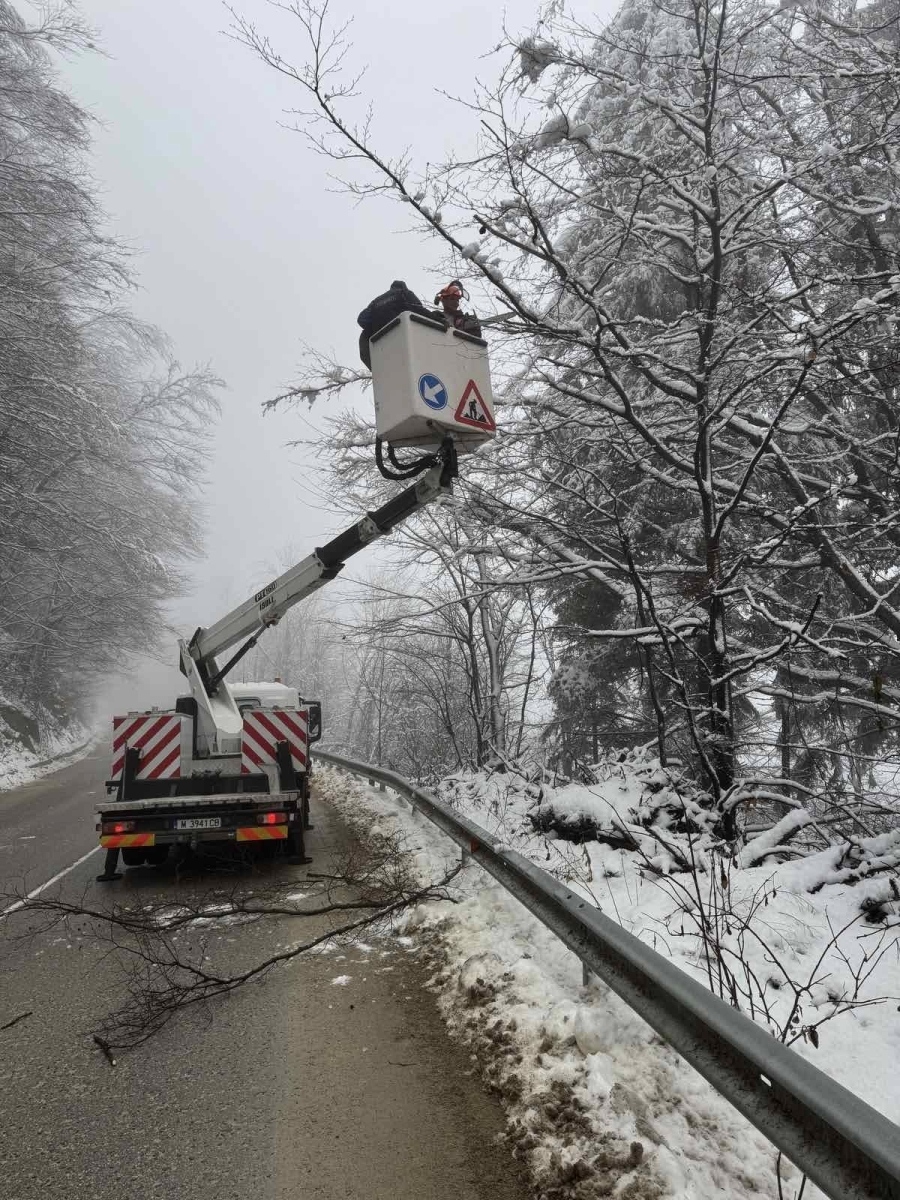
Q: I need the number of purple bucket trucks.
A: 0